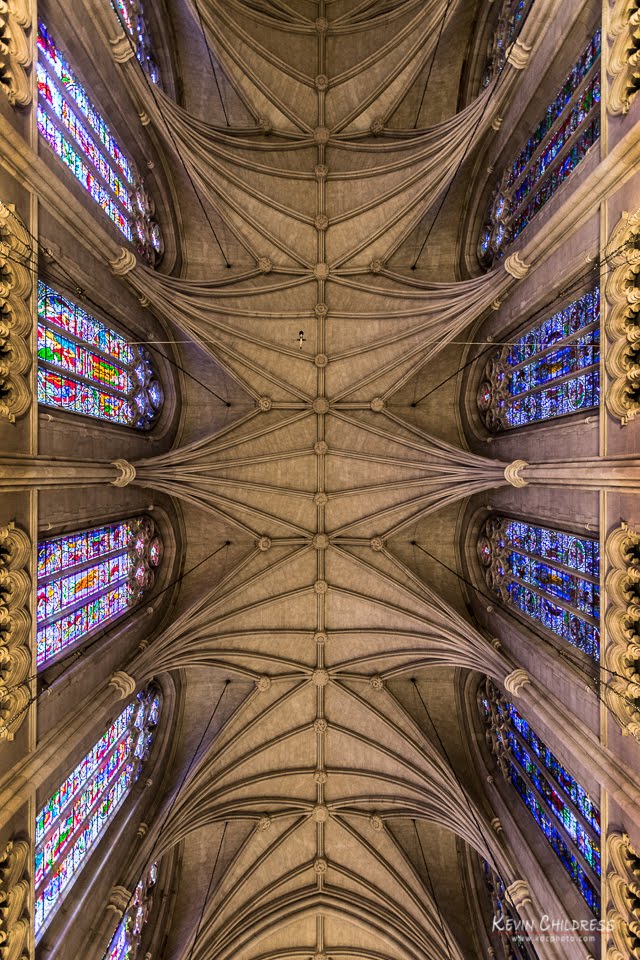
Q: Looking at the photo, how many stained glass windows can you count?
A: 12